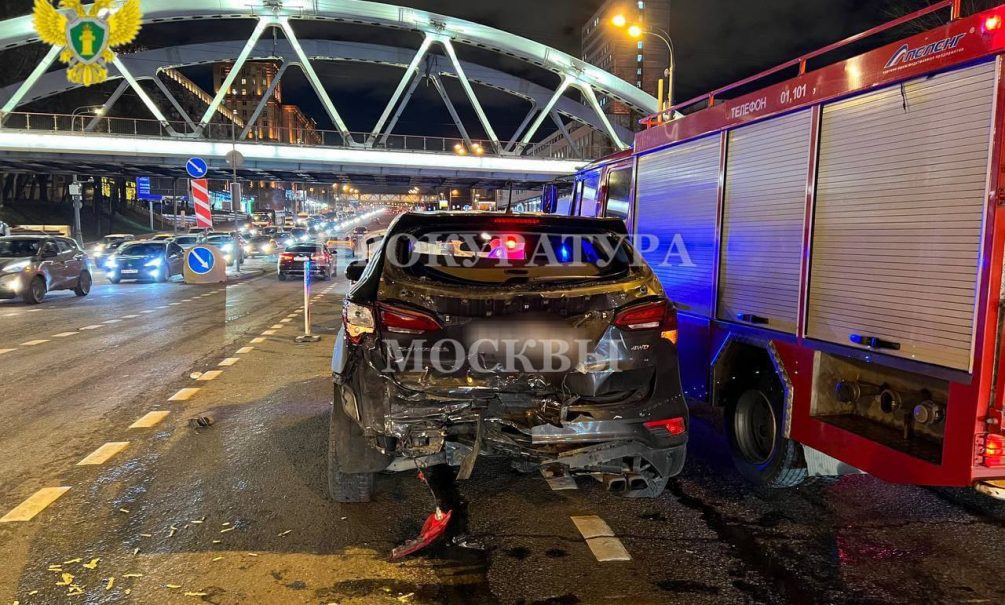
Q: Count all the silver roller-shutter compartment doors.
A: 3